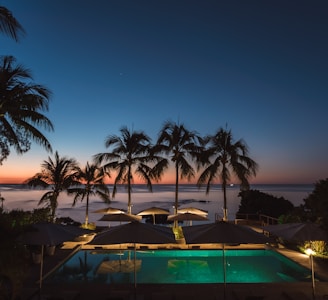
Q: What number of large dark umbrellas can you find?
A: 4